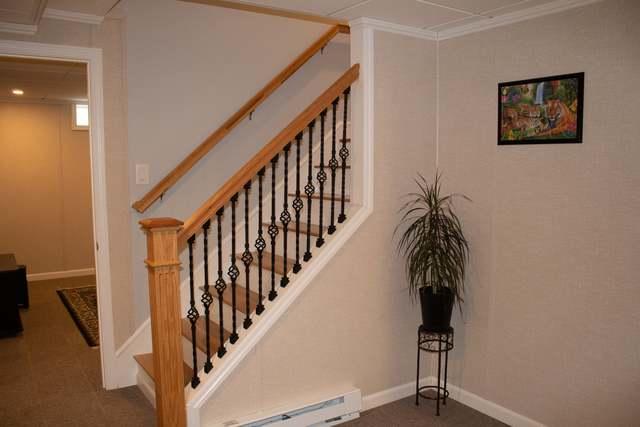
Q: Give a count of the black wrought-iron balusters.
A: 13